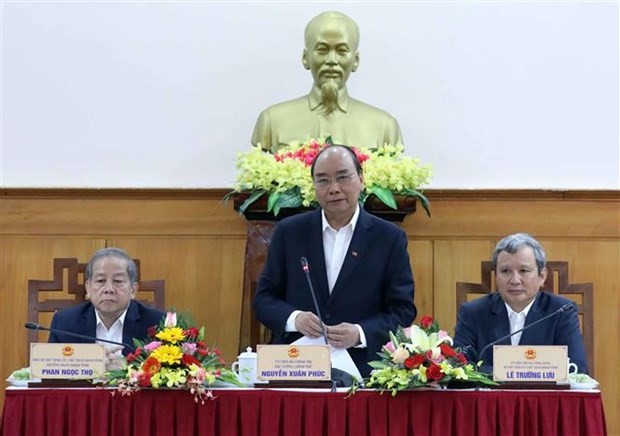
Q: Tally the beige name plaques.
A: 3